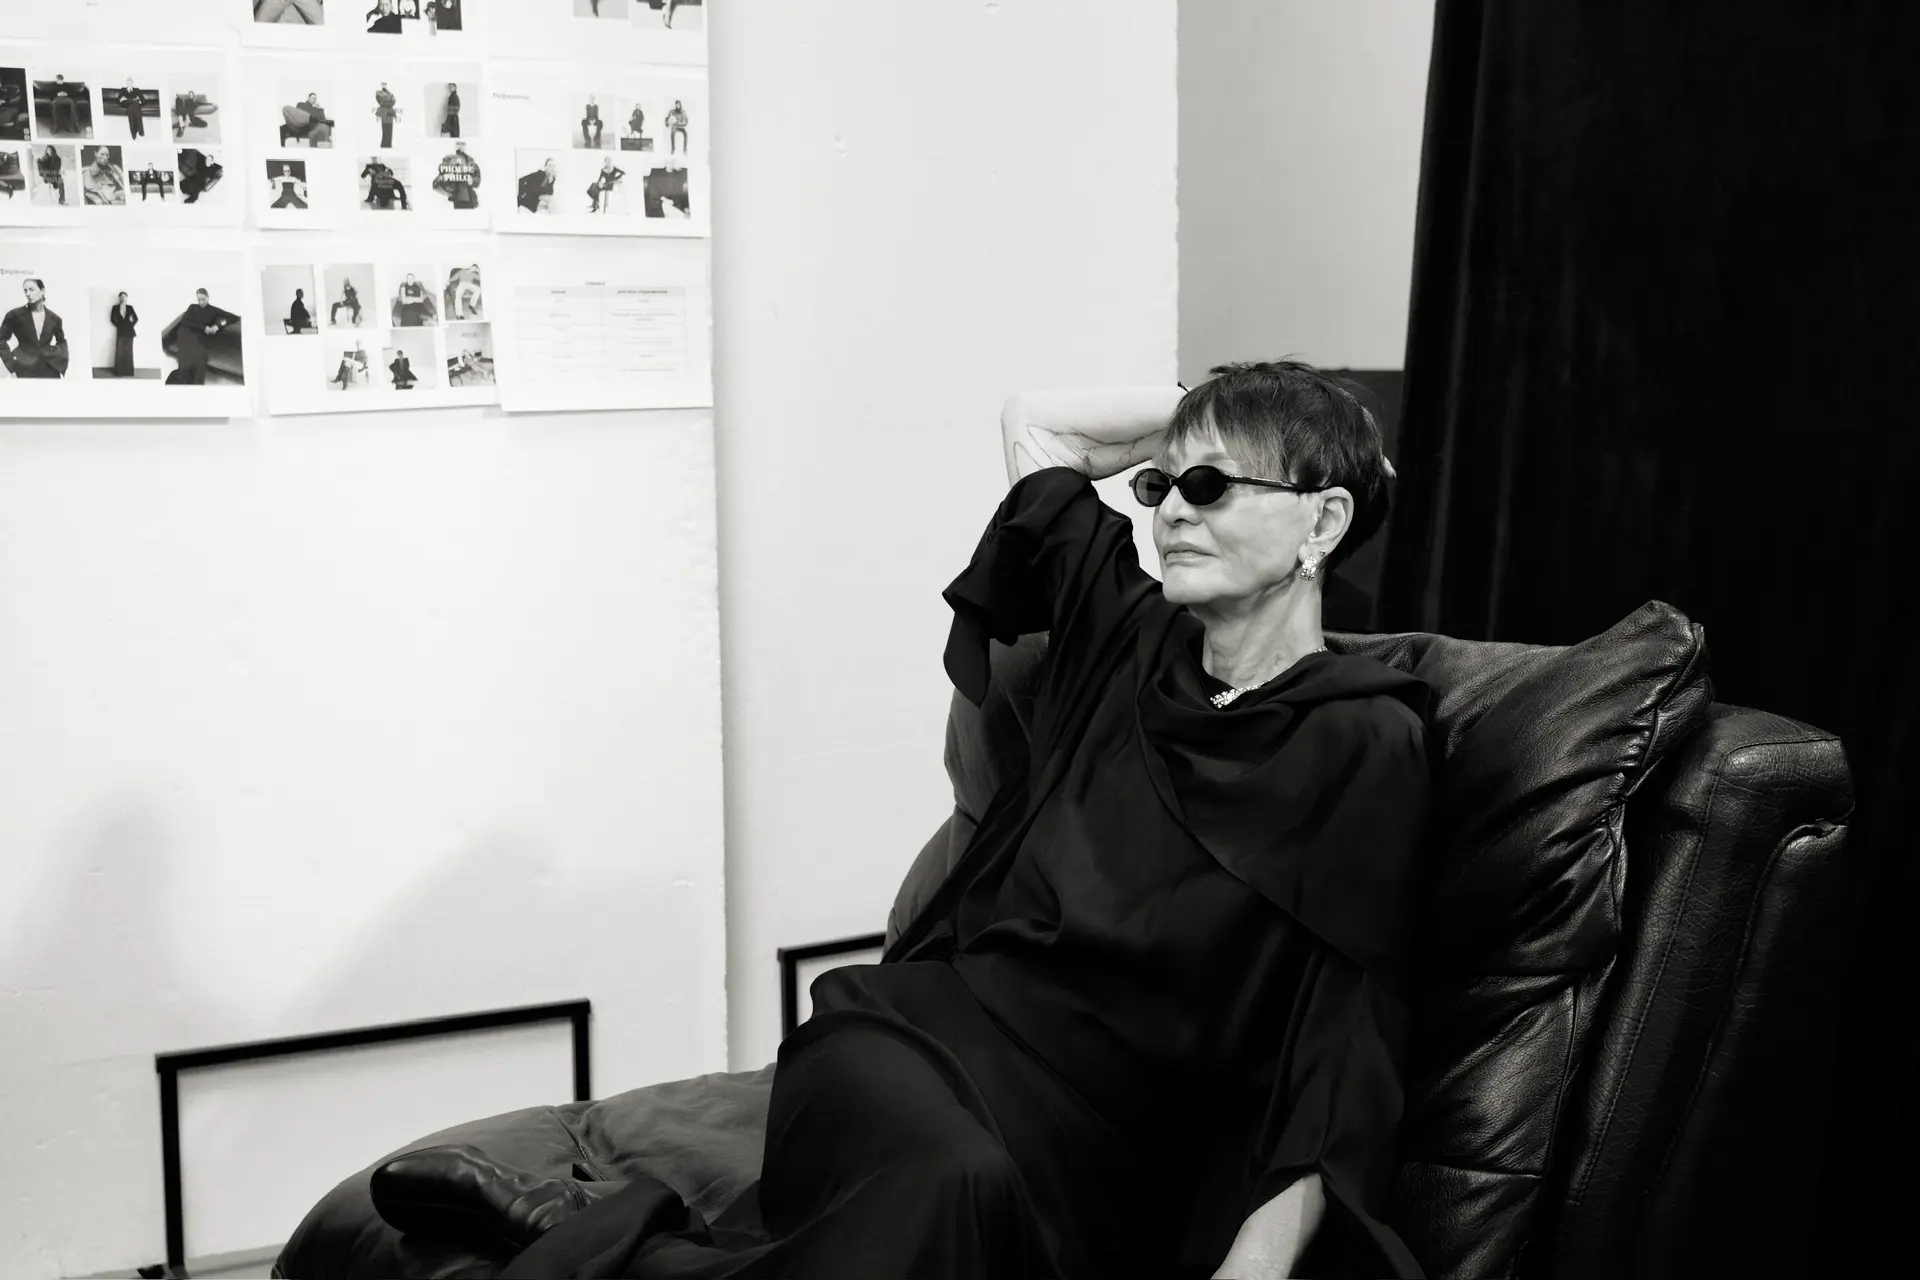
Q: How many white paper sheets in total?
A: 9